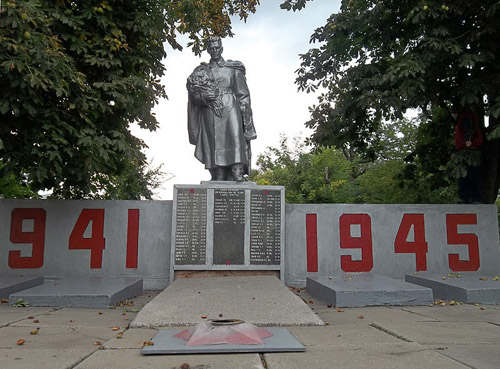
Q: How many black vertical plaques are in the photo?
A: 3